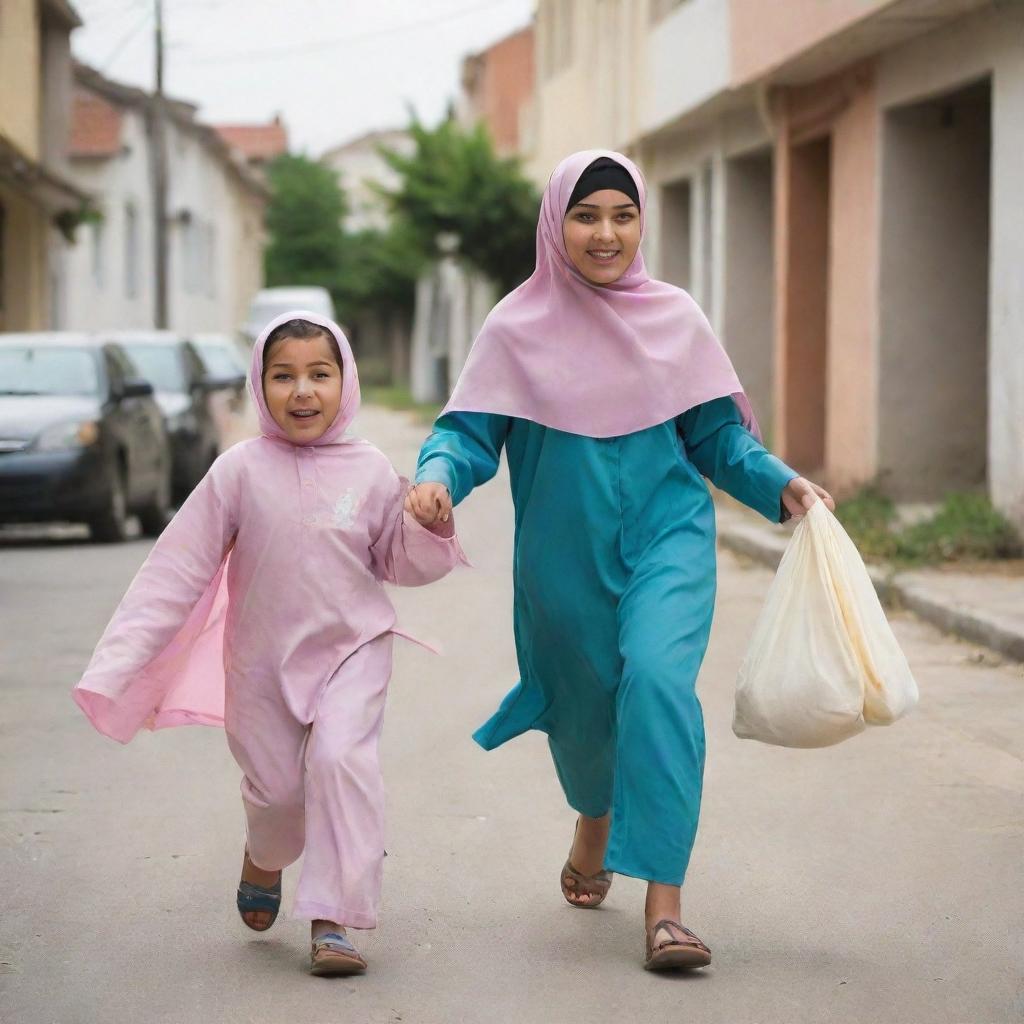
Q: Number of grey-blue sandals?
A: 2